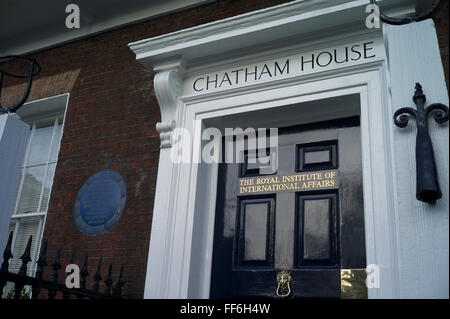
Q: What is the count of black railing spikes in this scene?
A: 9